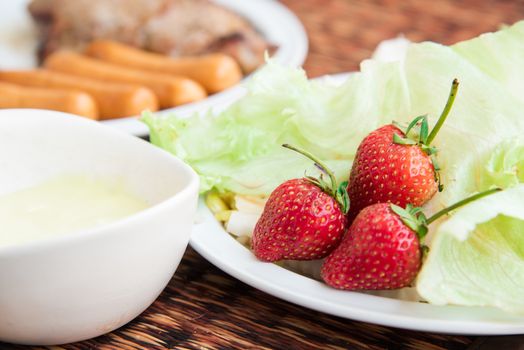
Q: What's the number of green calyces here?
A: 3